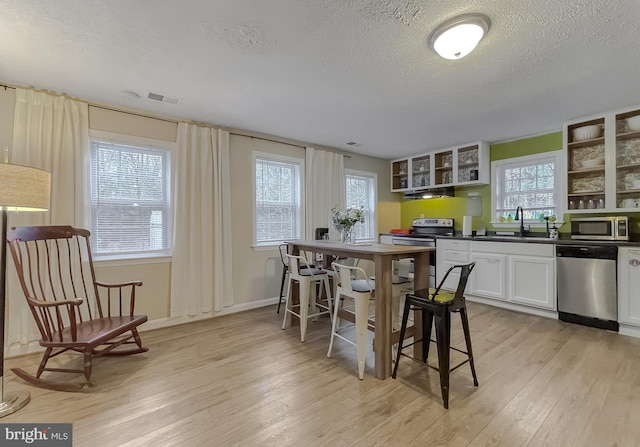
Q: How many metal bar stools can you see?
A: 6